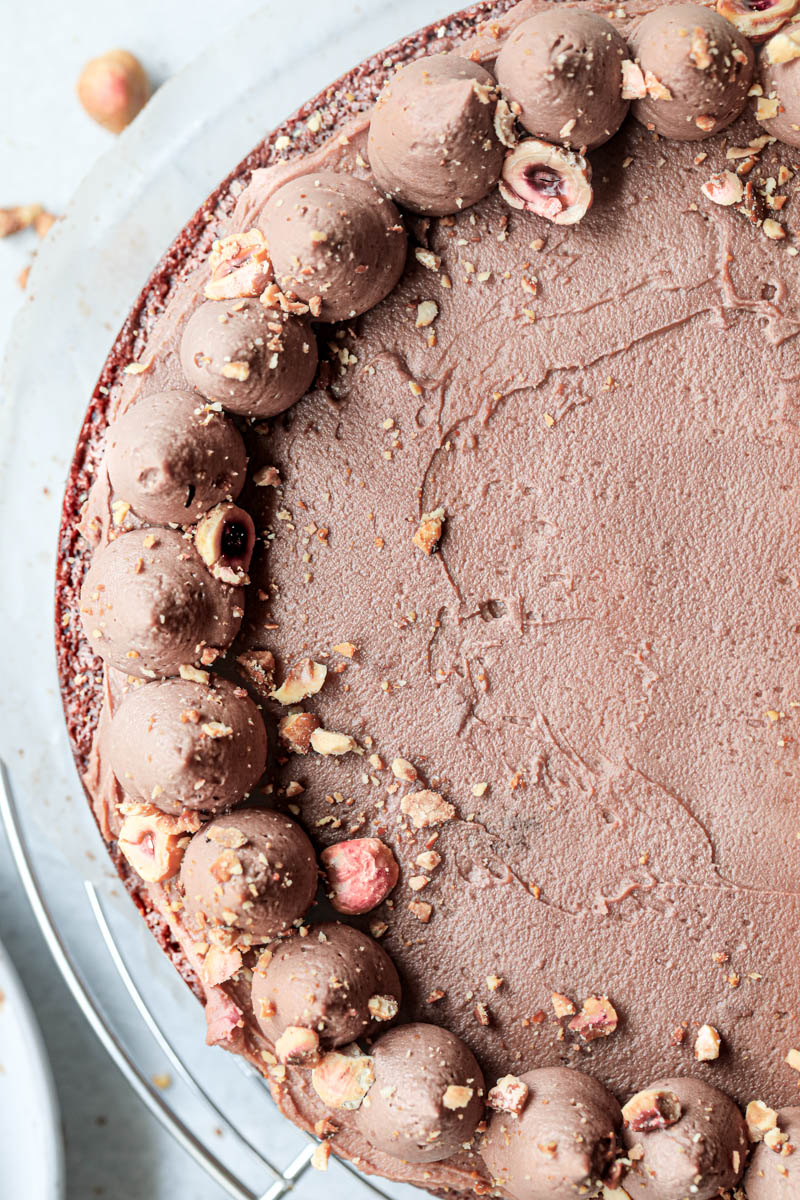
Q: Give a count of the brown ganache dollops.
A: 15